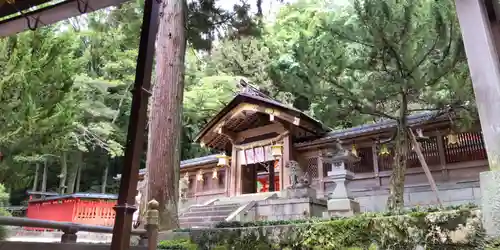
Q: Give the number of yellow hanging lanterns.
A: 8